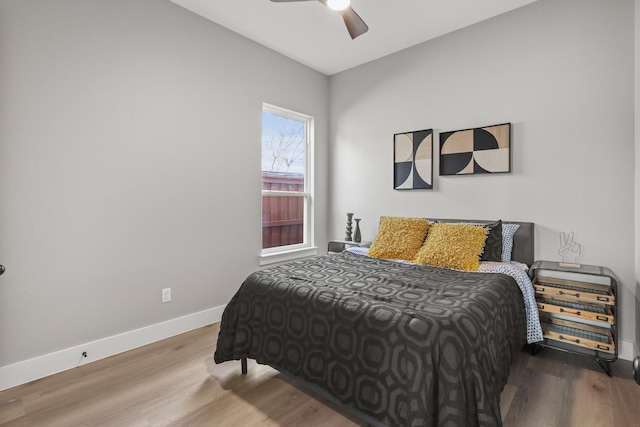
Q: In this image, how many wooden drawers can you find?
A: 3